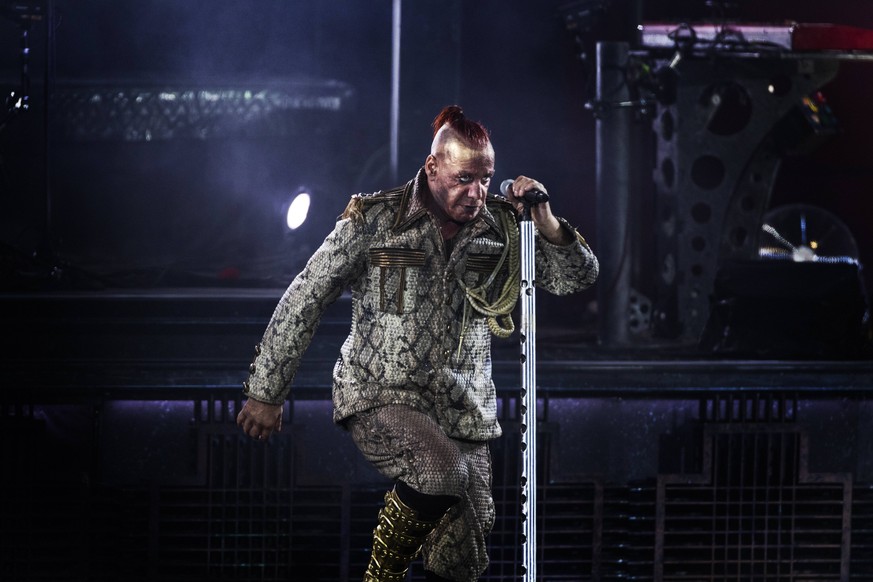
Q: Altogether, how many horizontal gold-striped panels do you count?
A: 2